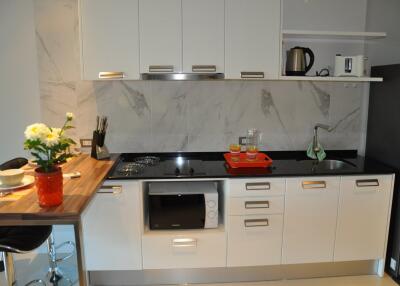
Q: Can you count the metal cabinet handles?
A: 11